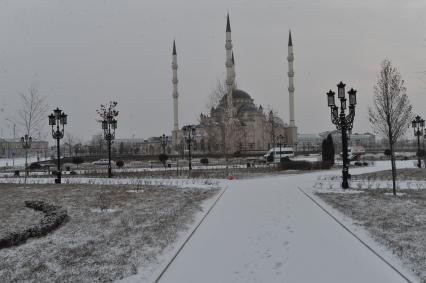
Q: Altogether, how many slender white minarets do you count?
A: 4